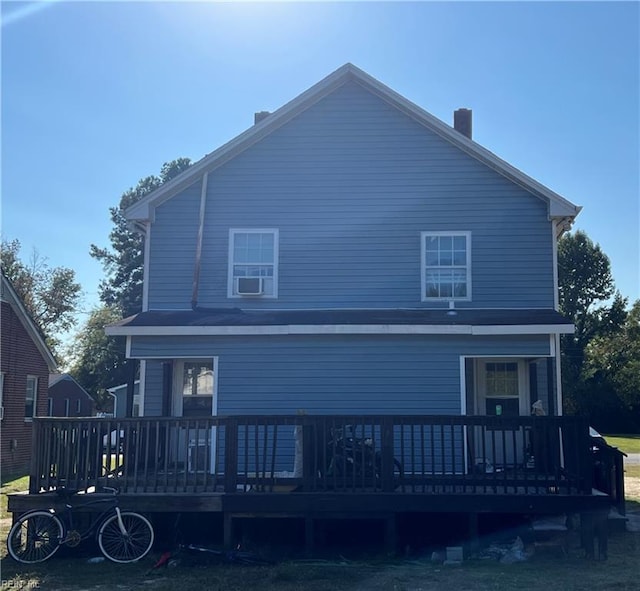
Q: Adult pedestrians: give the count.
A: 0